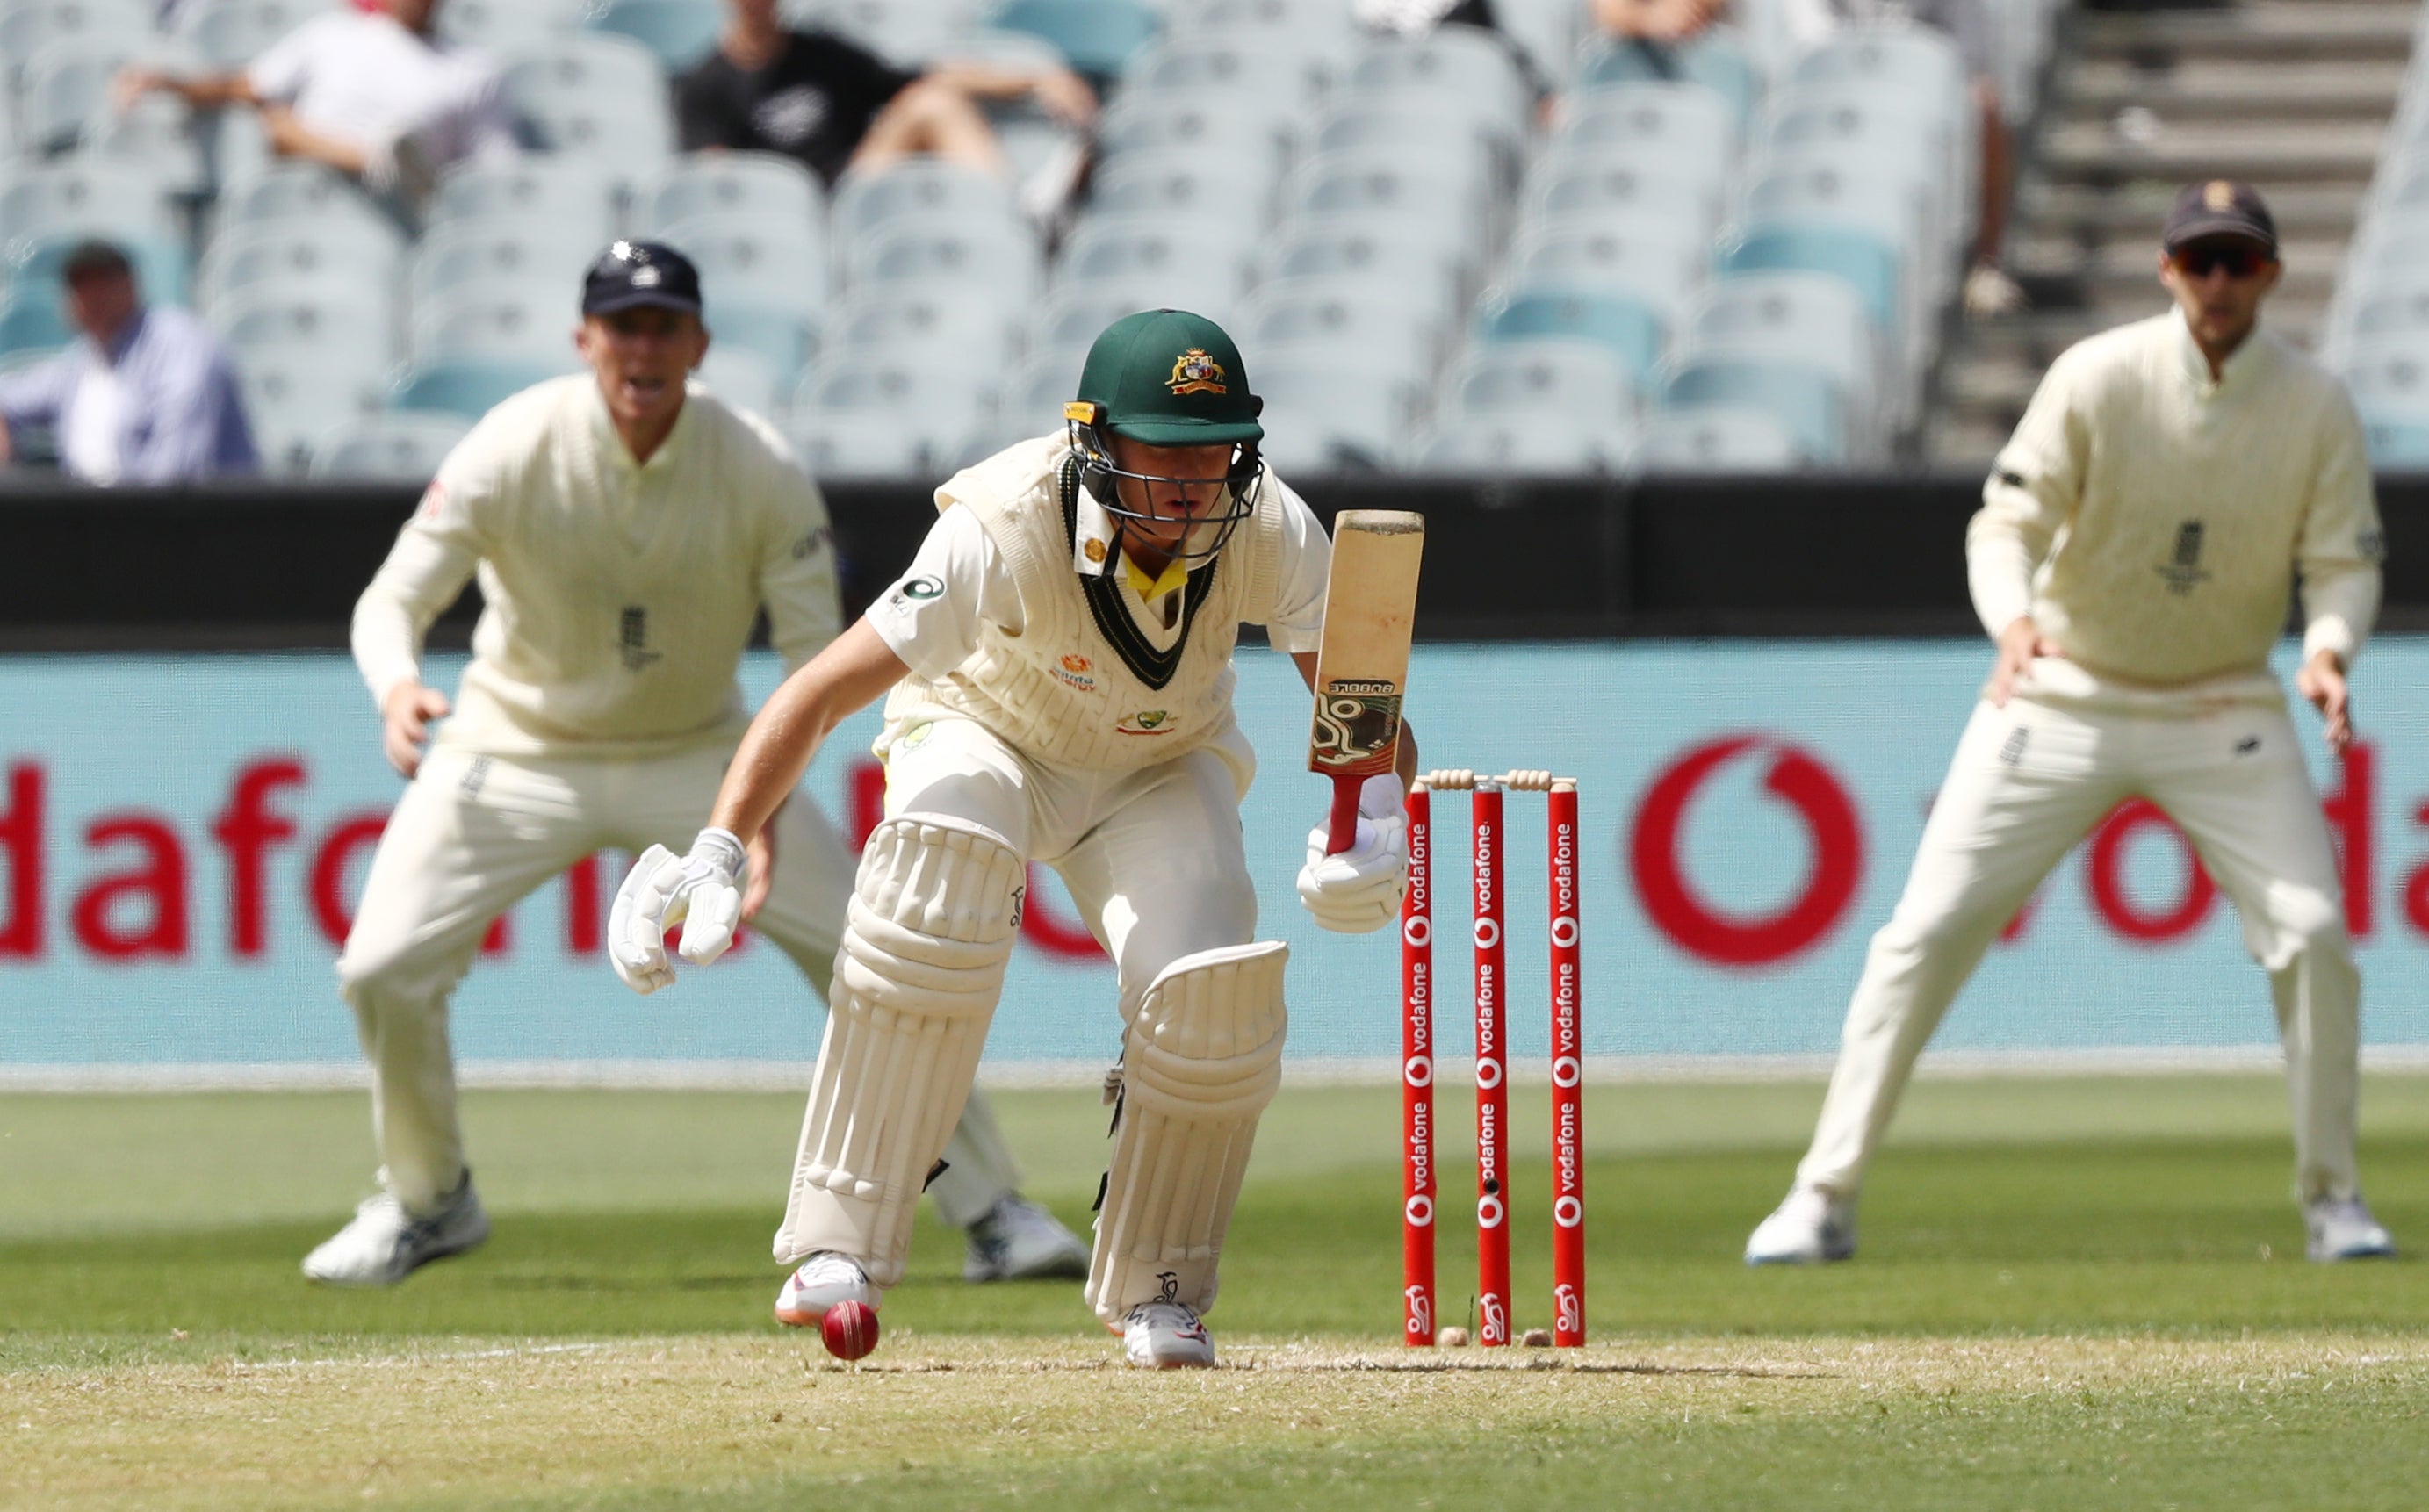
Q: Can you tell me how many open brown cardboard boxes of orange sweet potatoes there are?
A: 0